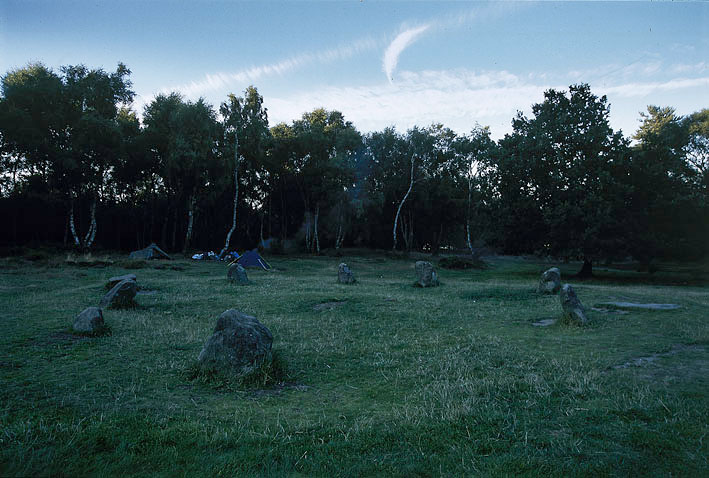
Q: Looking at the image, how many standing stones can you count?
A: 9